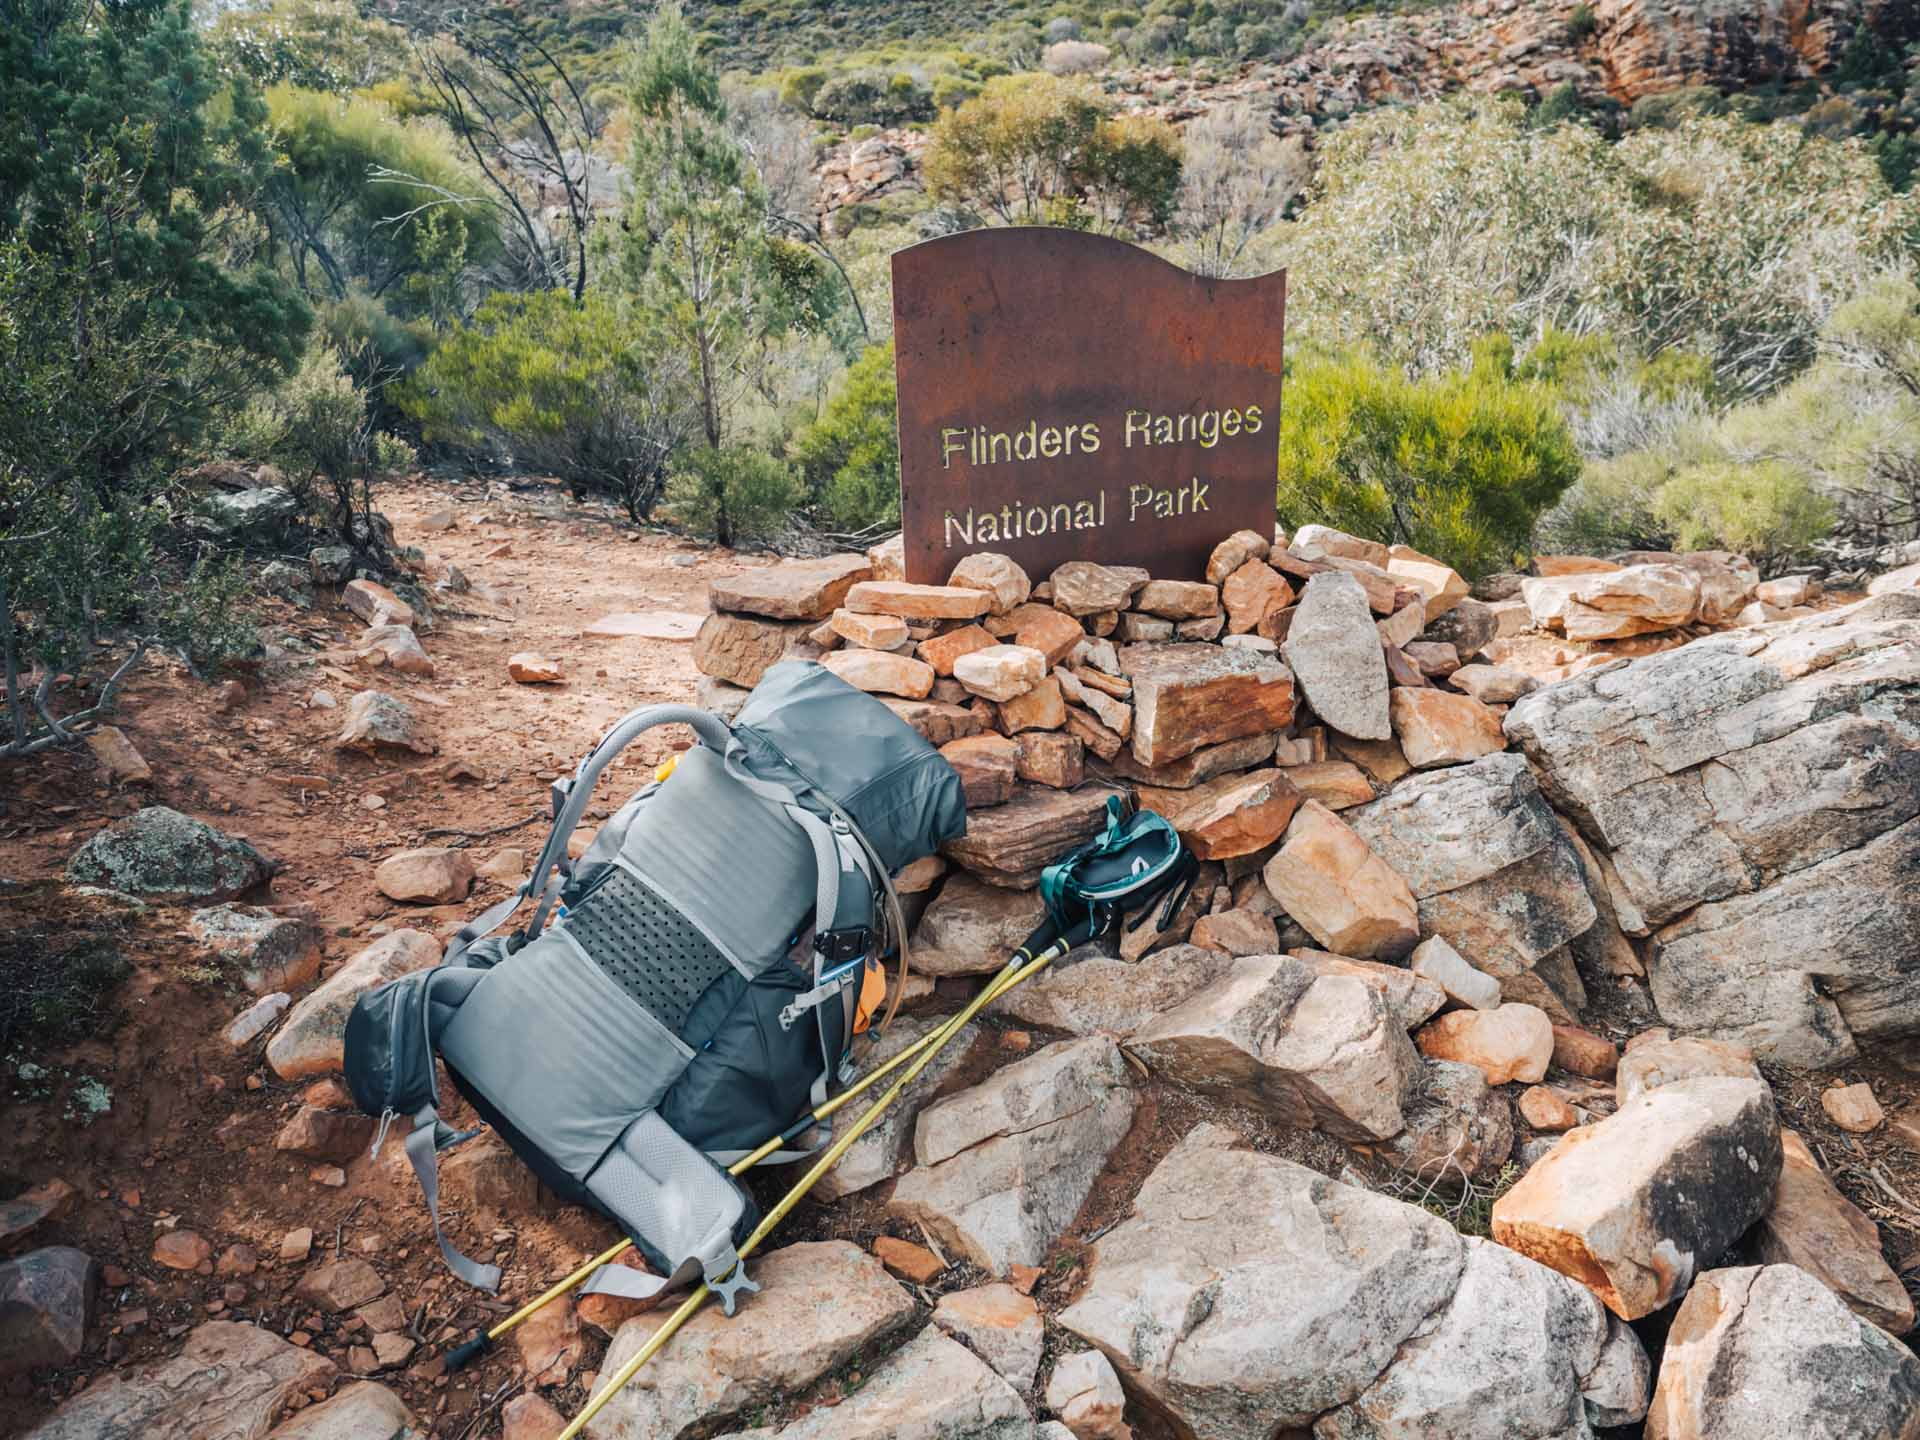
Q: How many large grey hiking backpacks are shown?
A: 1